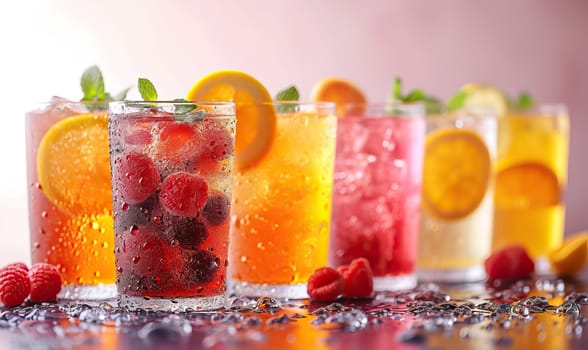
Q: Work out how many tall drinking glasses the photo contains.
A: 6